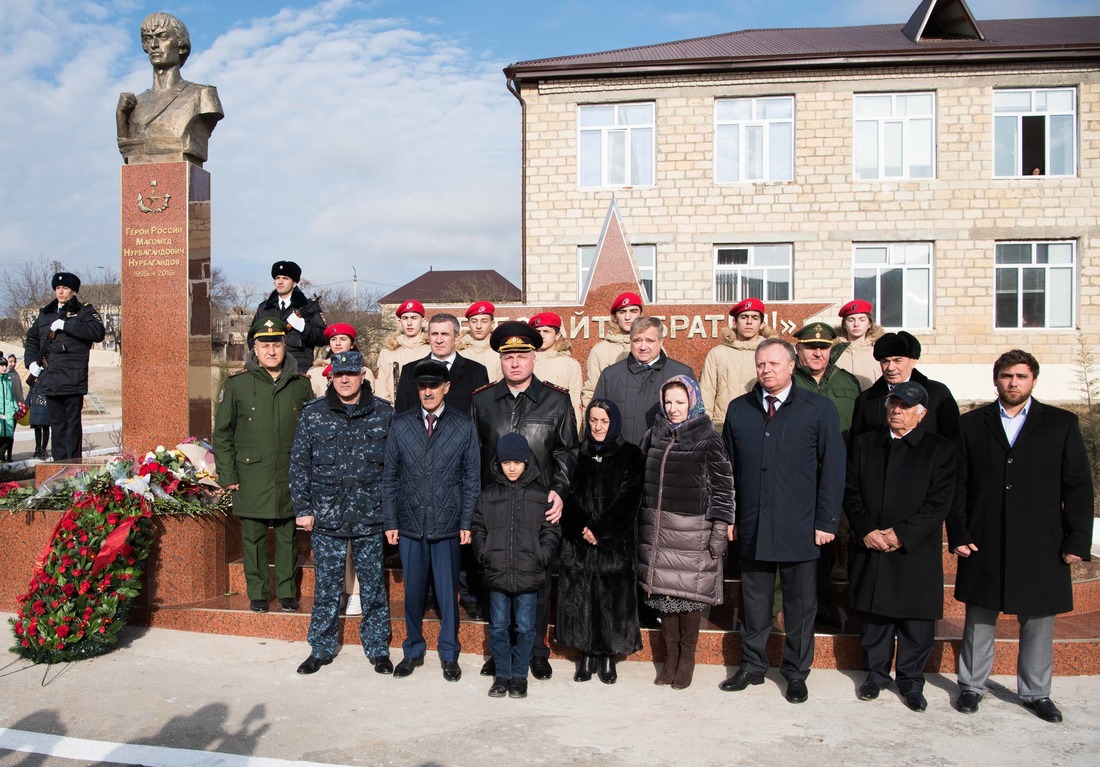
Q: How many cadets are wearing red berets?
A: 7